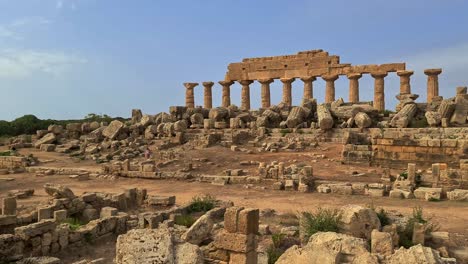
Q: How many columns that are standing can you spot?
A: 12